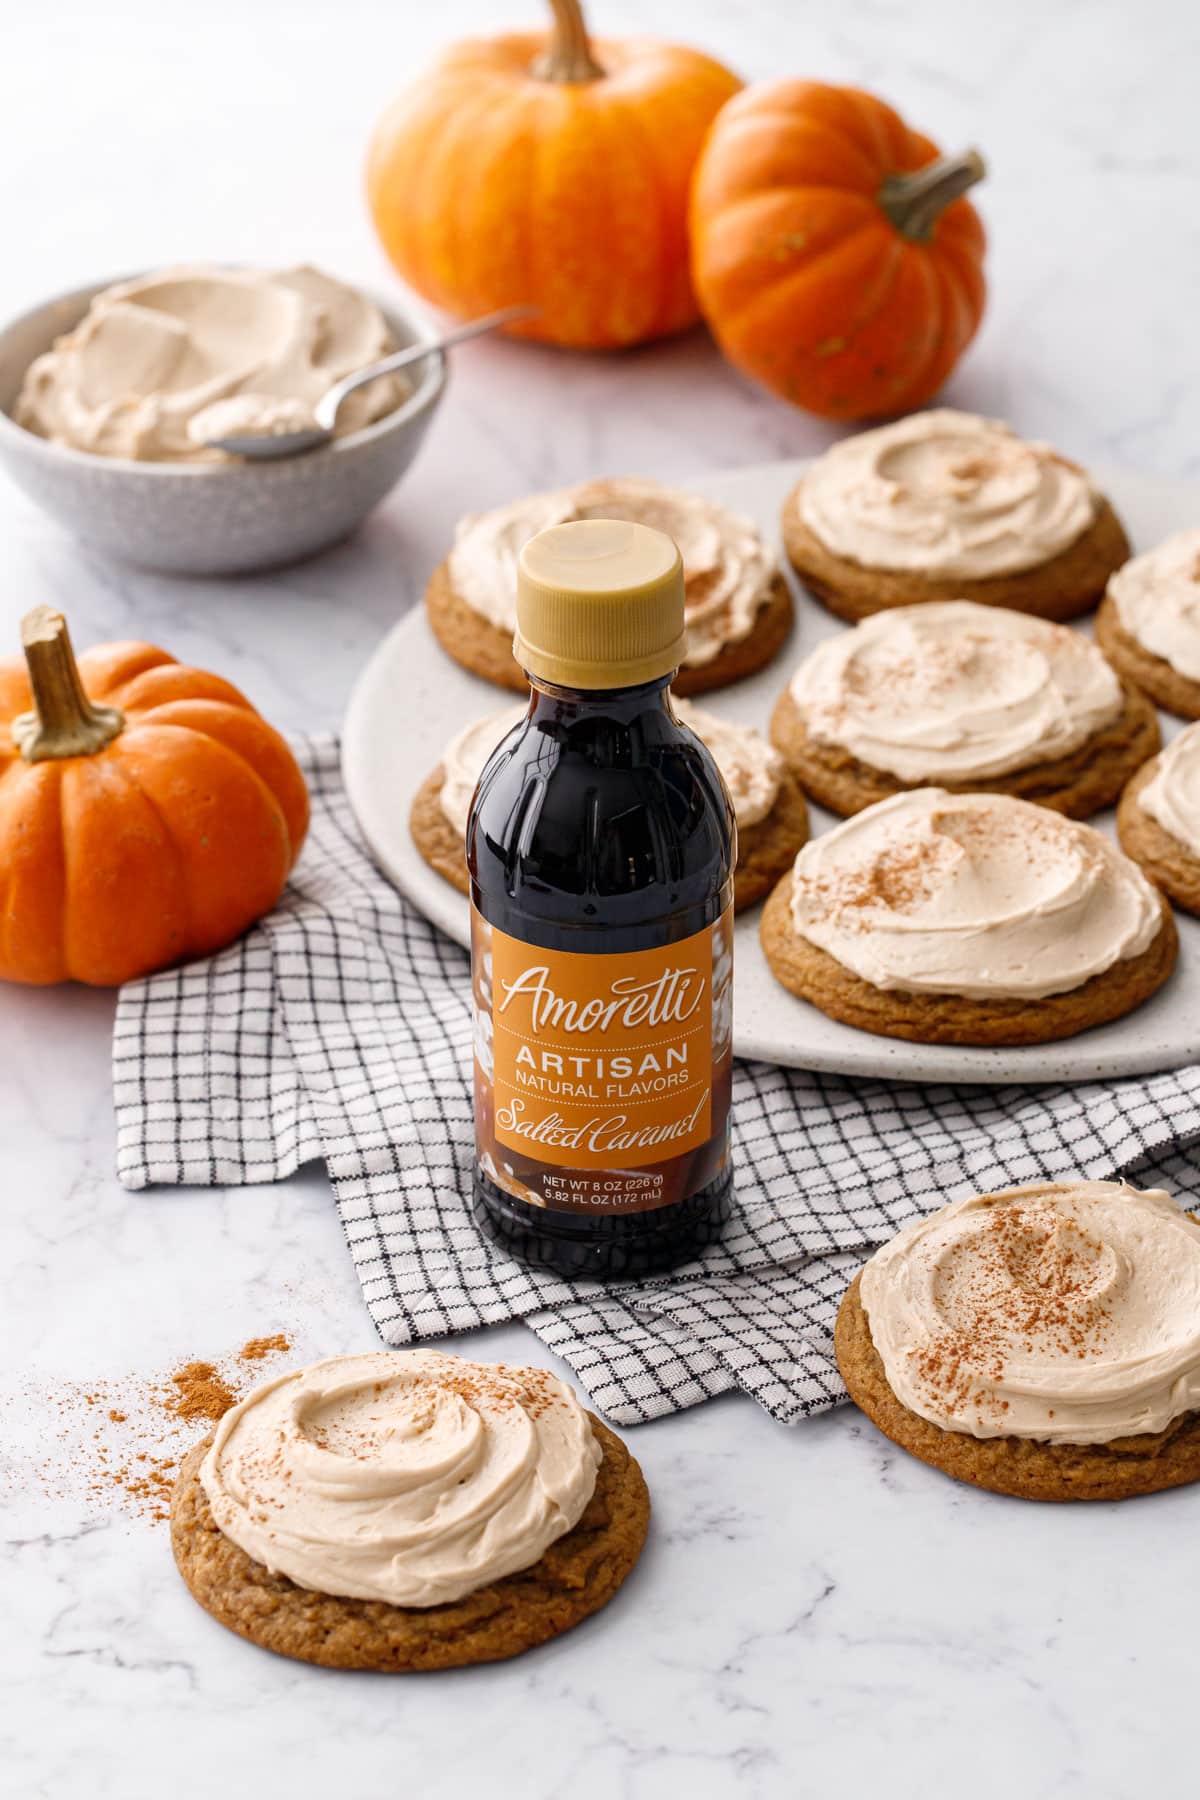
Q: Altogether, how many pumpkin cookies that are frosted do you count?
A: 9